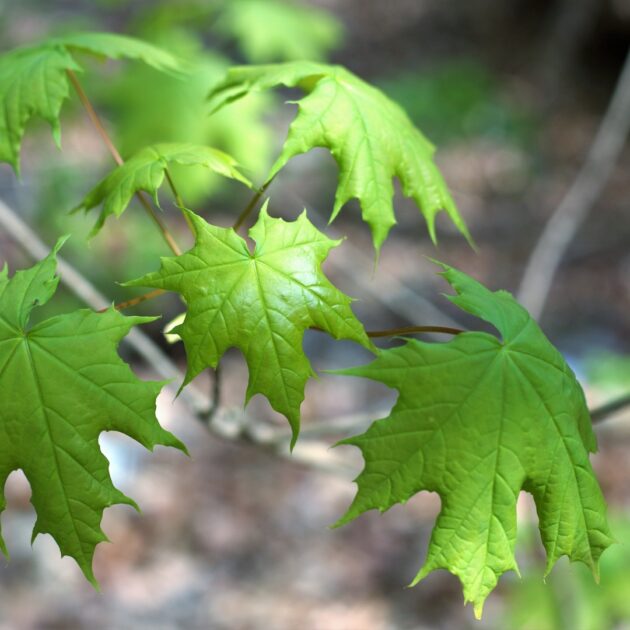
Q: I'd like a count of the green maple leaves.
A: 6